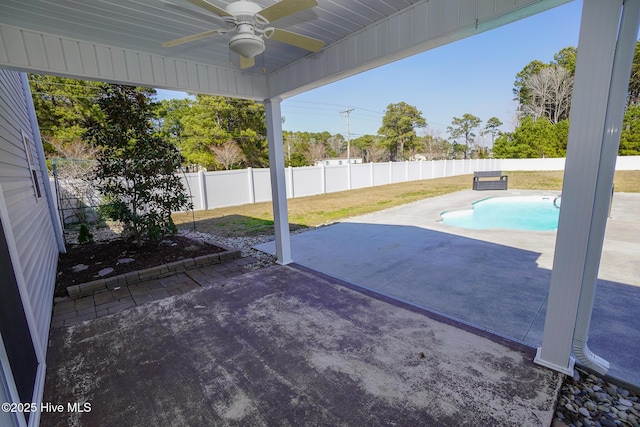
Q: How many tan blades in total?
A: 5